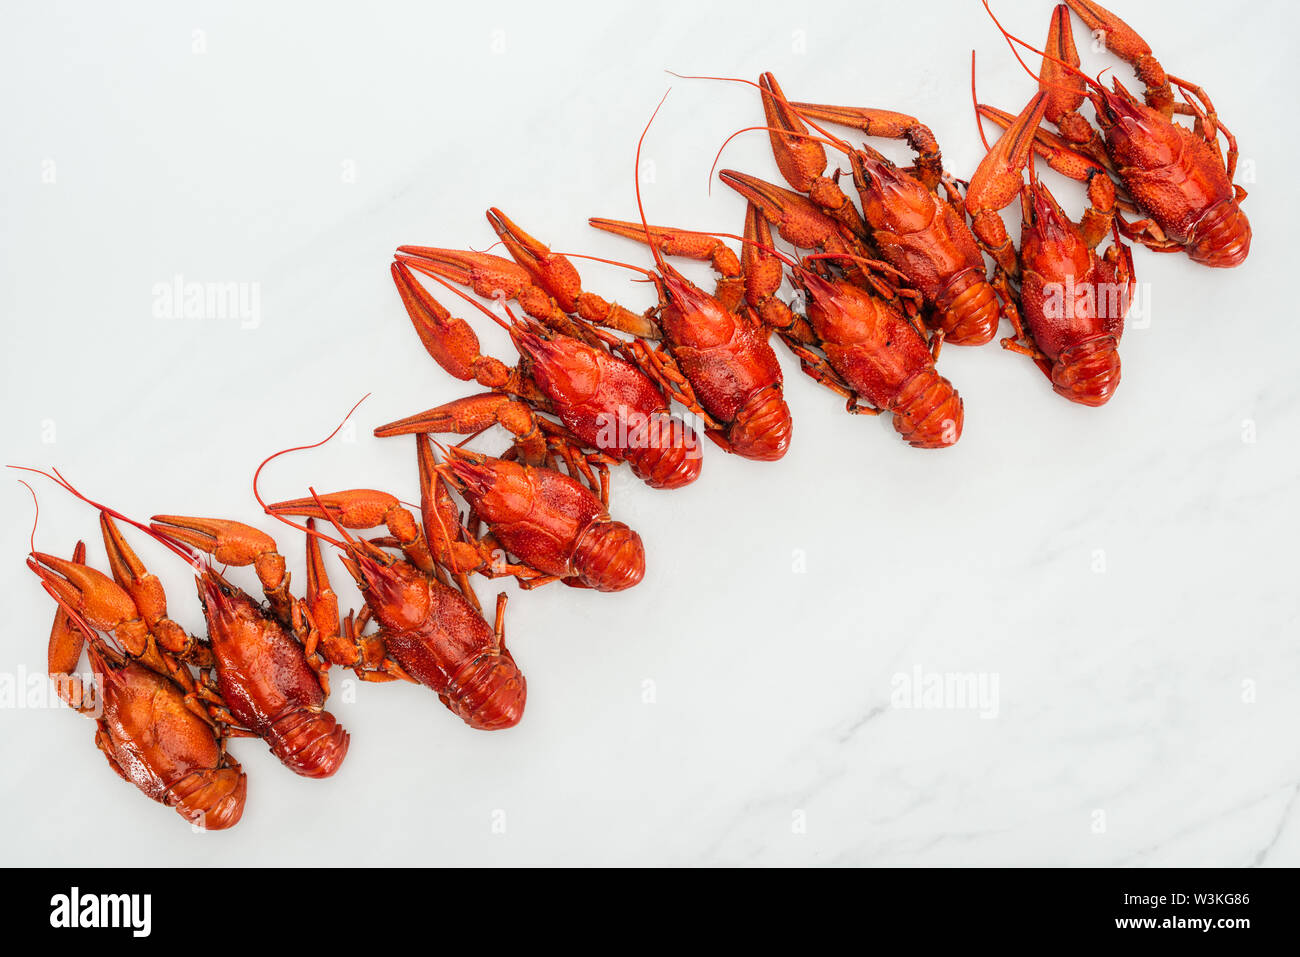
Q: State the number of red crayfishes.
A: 10